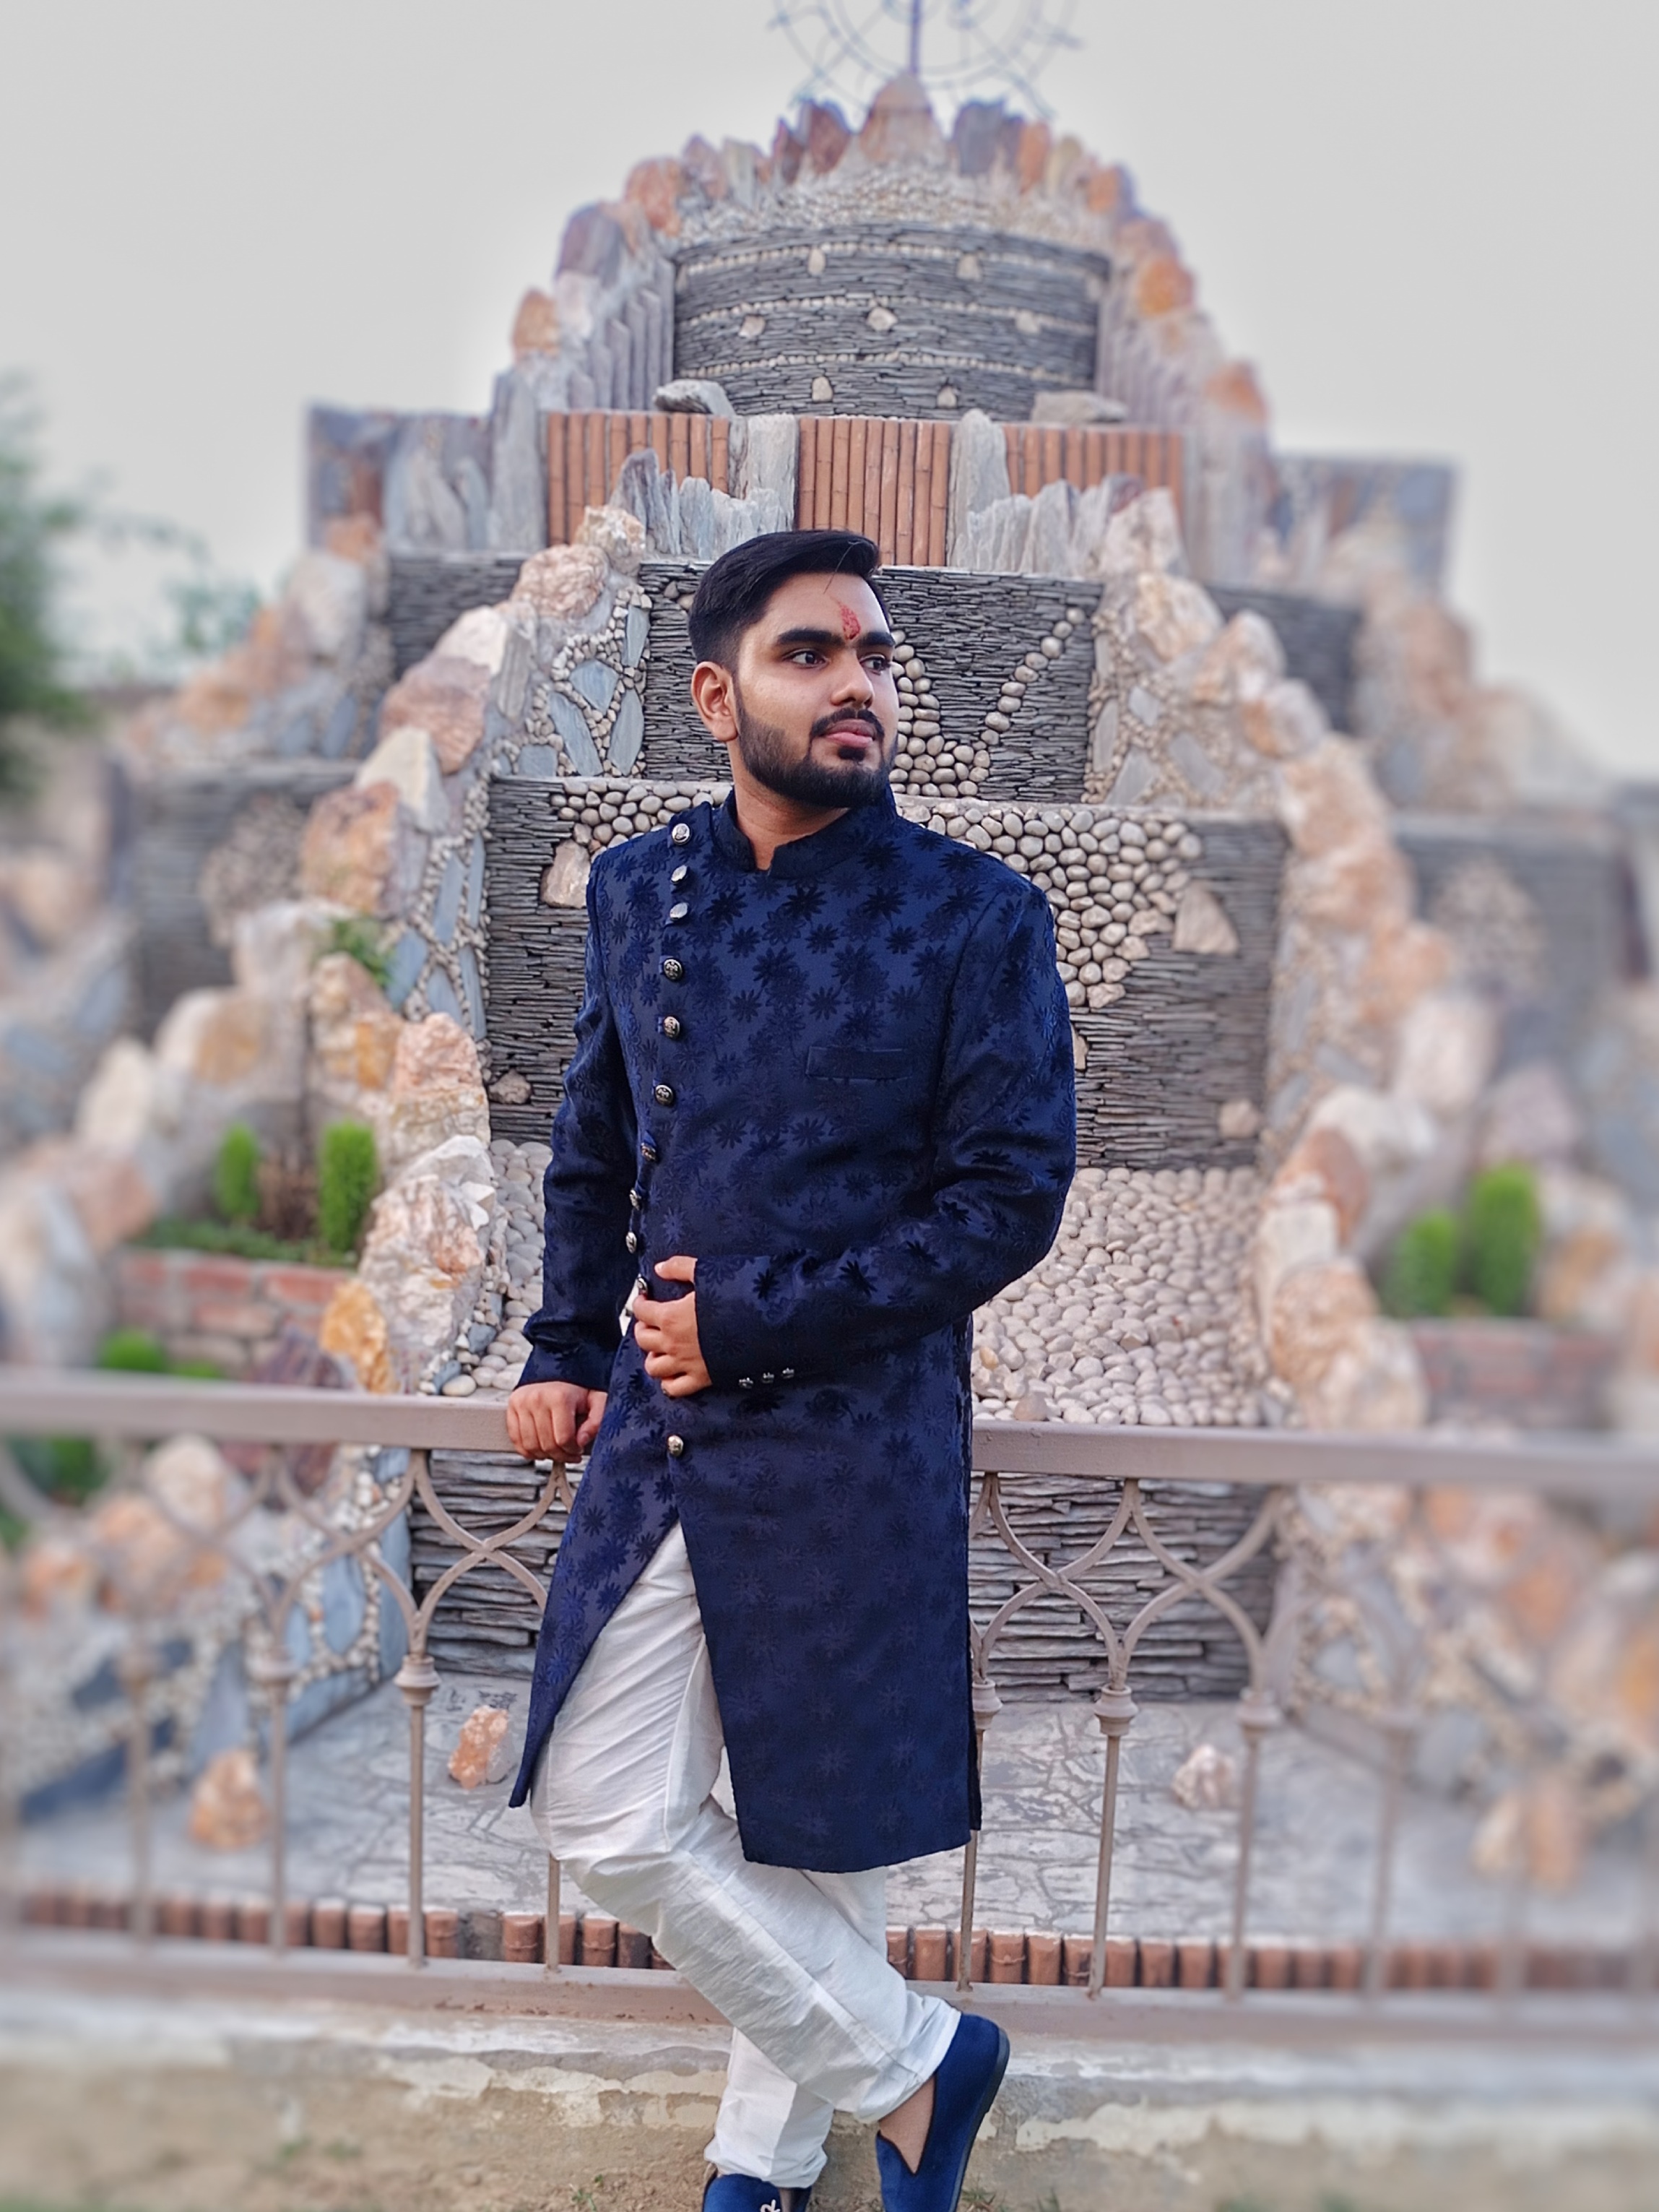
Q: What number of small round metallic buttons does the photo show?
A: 14